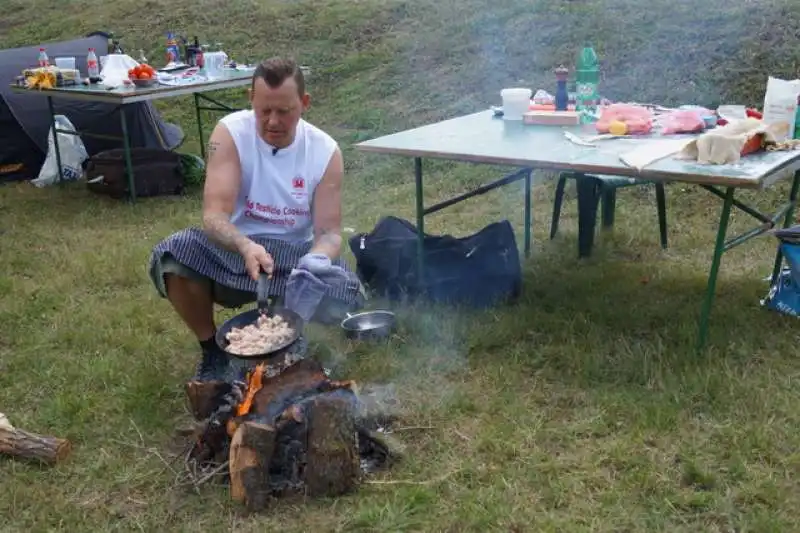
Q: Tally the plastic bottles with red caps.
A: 2